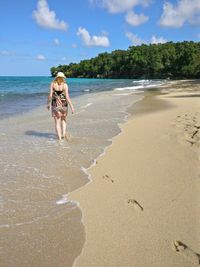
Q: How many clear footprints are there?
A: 3